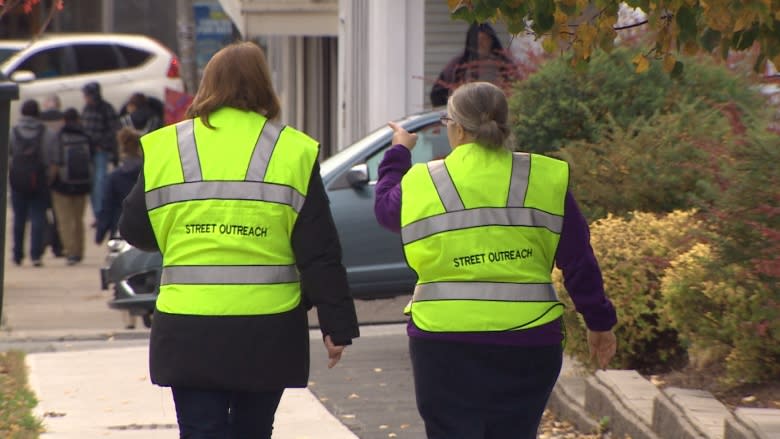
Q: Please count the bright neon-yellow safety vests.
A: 2